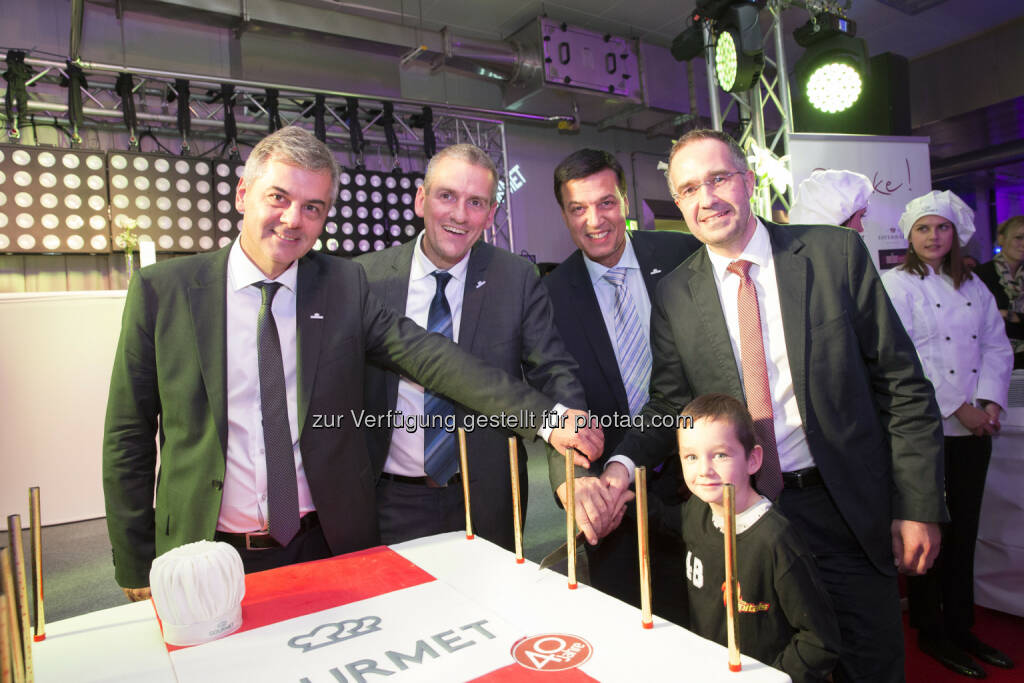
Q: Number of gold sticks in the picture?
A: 9